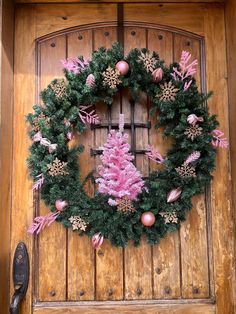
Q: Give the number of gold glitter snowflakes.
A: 11